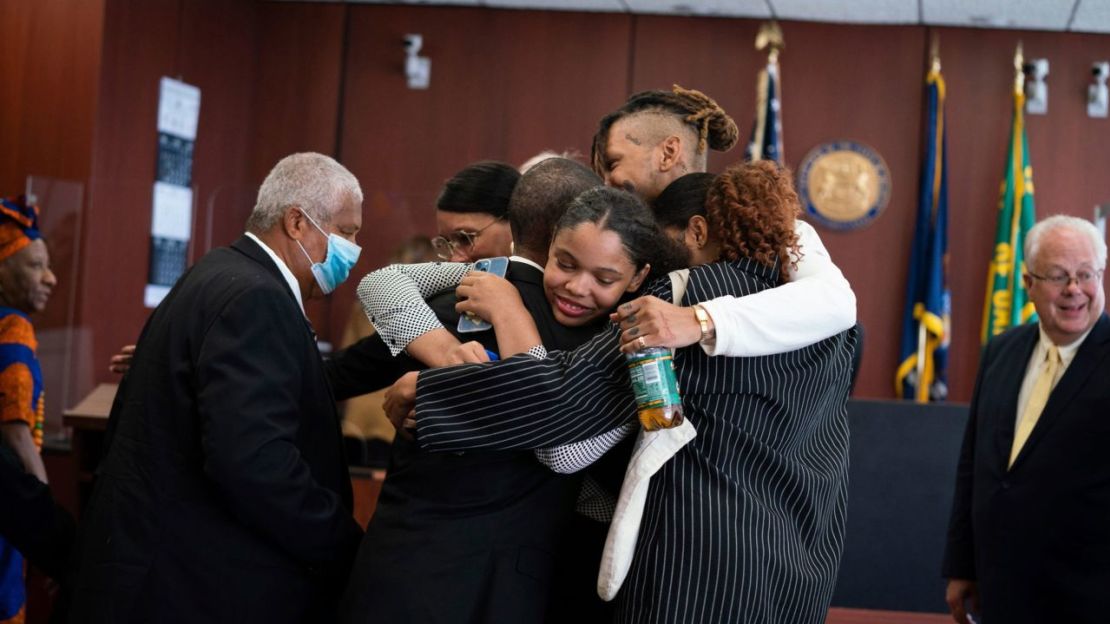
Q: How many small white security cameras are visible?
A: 3